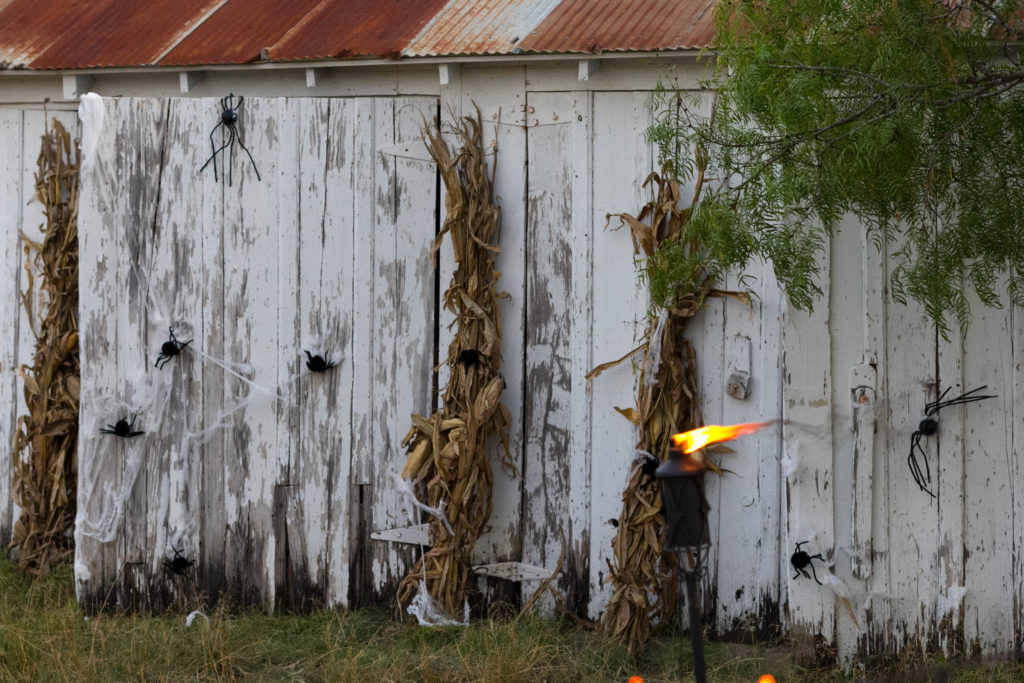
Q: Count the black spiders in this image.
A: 9